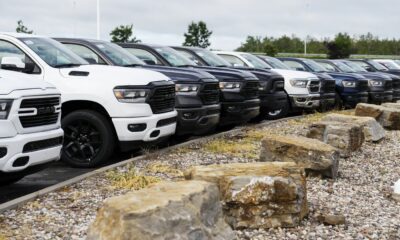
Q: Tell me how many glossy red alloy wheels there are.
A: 0